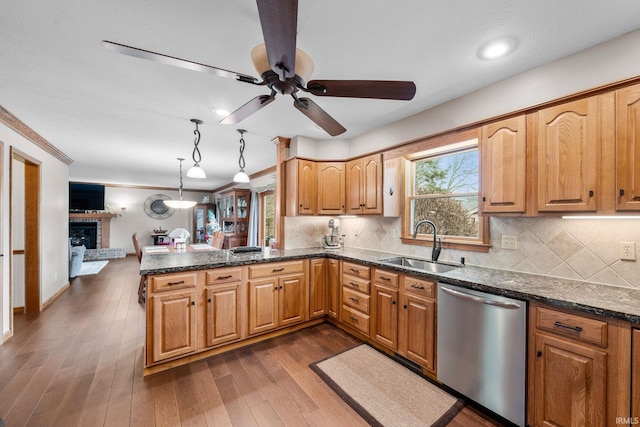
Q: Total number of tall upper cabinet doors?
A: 7